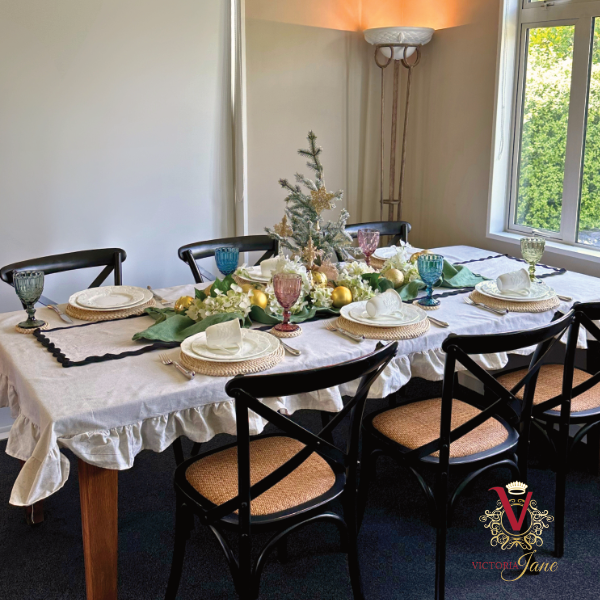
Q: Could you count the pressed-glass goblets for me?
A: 6